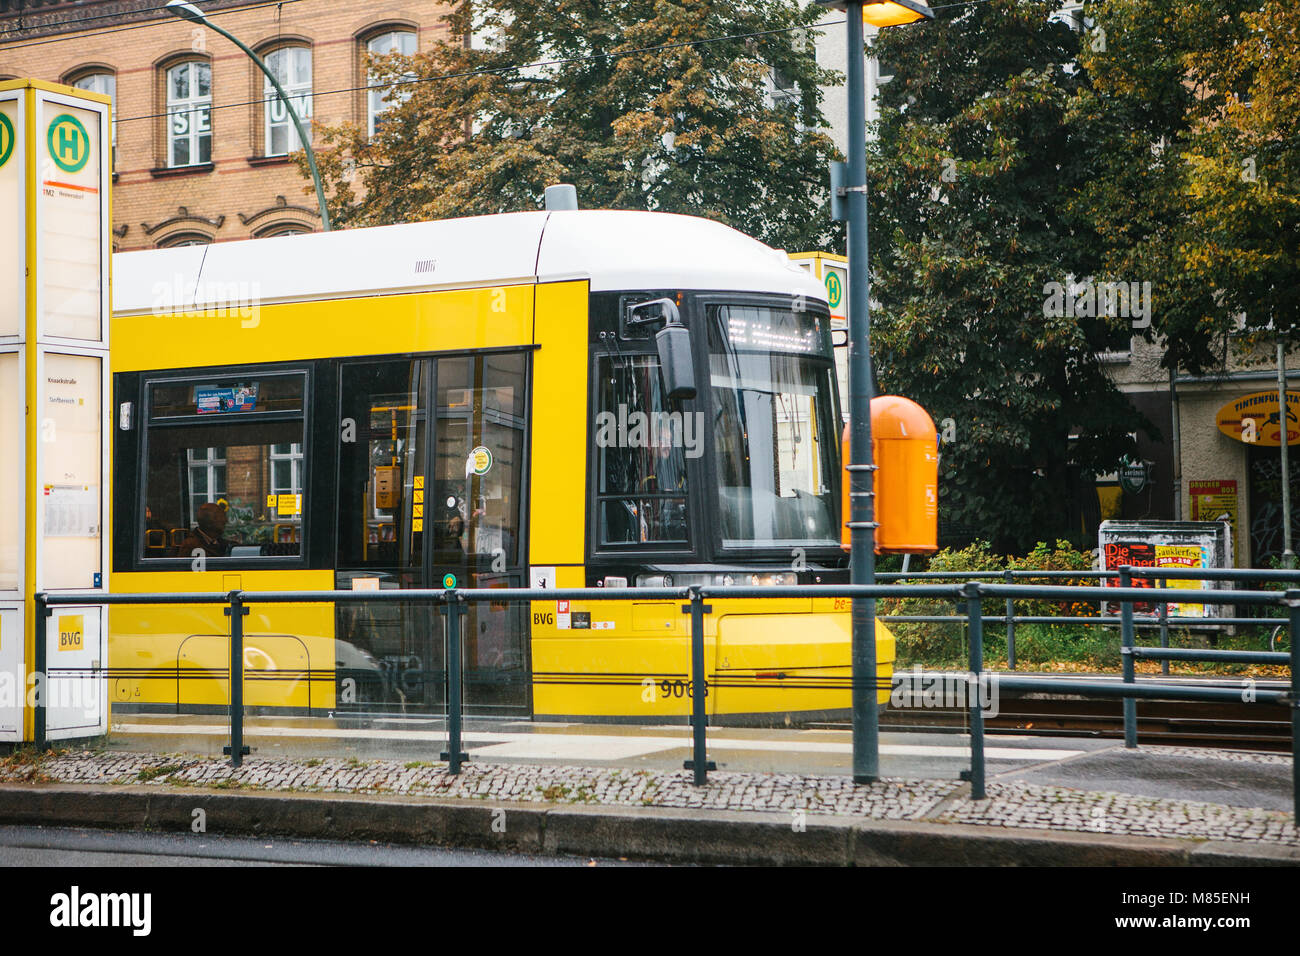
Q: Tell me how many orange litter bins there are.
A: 1